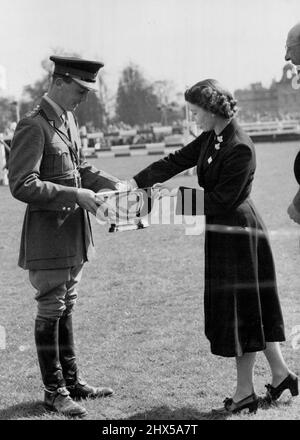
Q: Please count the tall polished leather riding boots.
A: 2